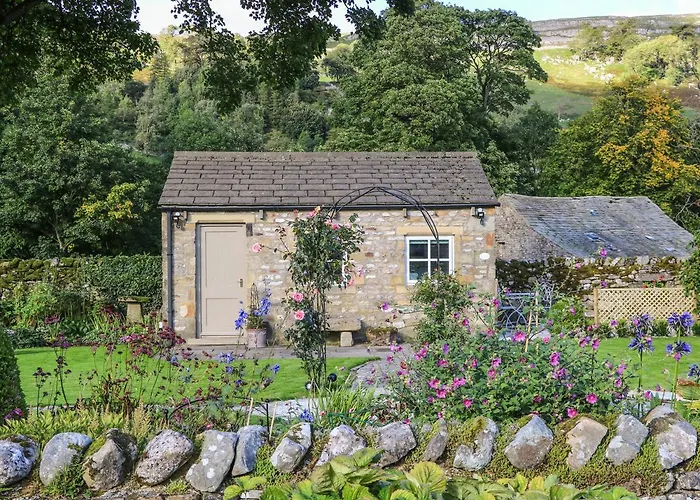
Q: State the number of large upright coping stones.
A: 15